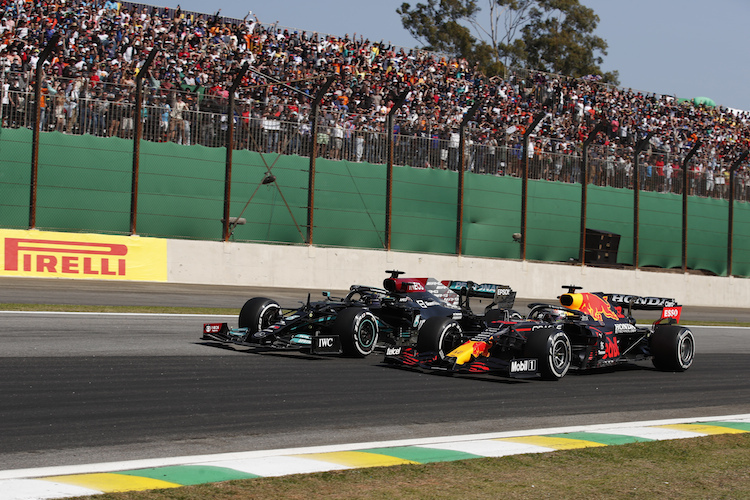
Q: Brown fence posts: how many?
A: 11